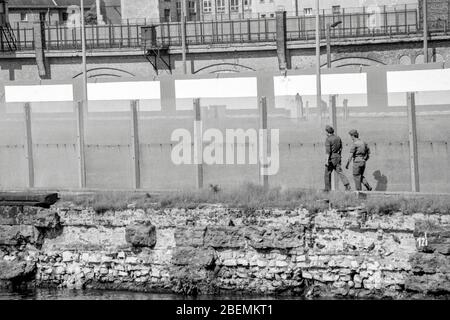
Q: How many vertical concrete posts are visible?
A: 7